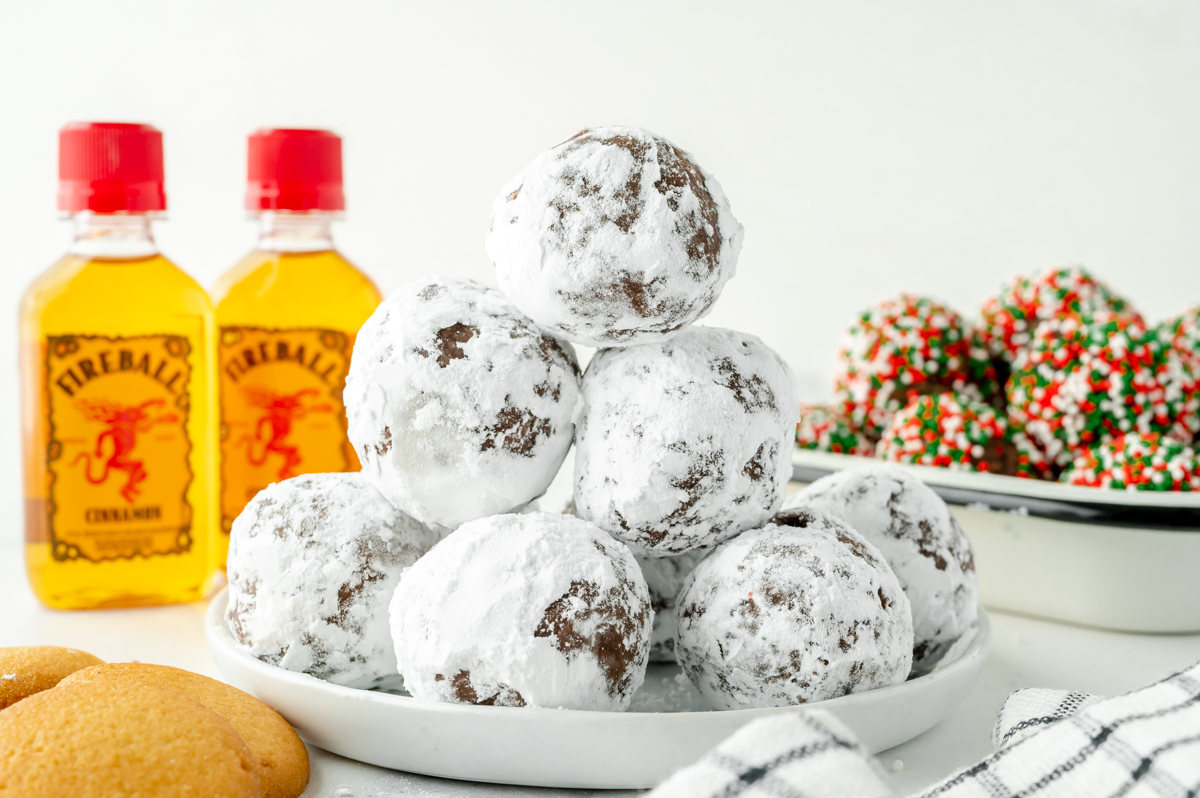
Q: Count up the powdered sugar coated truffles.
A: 8